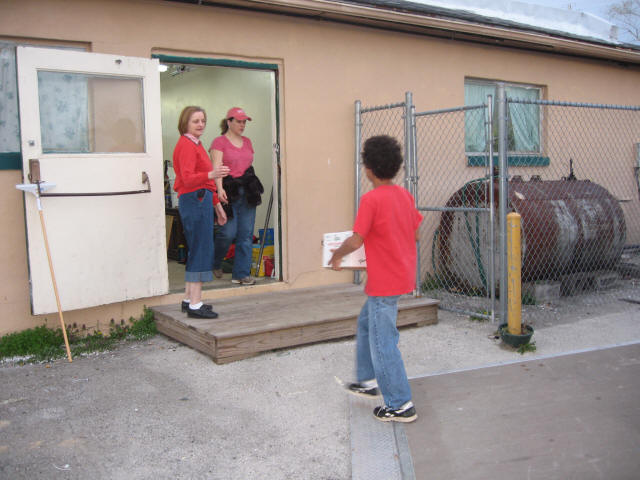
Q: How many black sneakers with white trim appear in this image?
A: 2